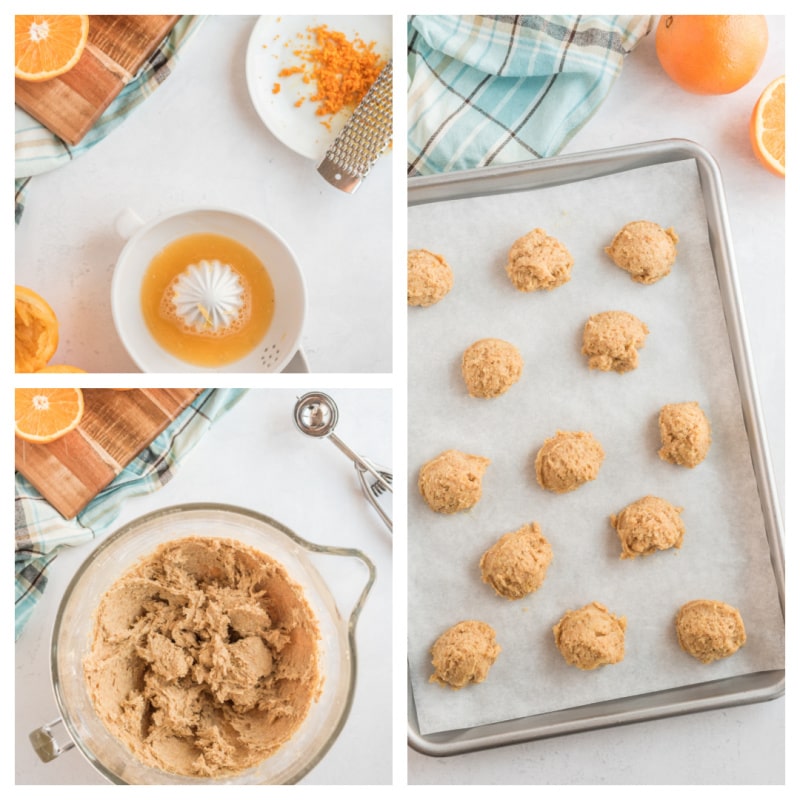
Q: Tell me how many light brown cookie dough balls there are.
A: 13